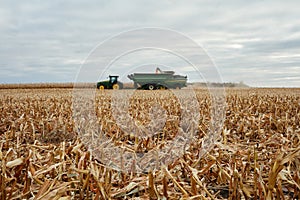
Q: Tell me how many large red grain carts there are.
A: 0